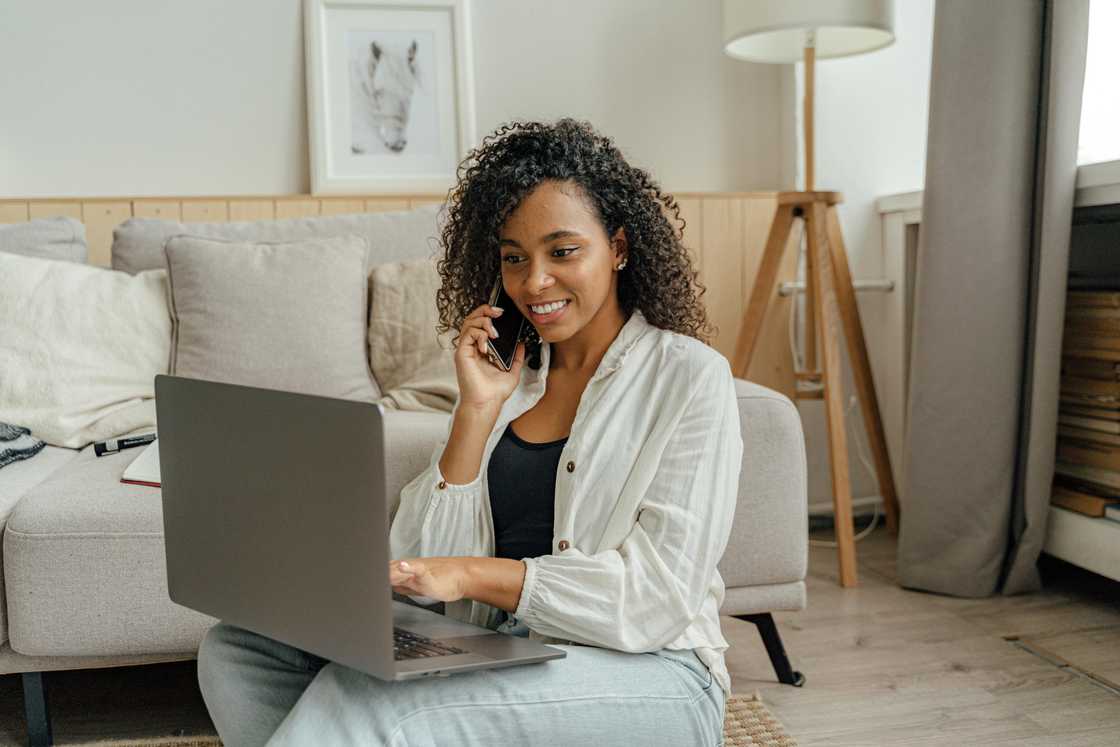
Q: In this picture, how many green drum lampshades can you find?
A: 0